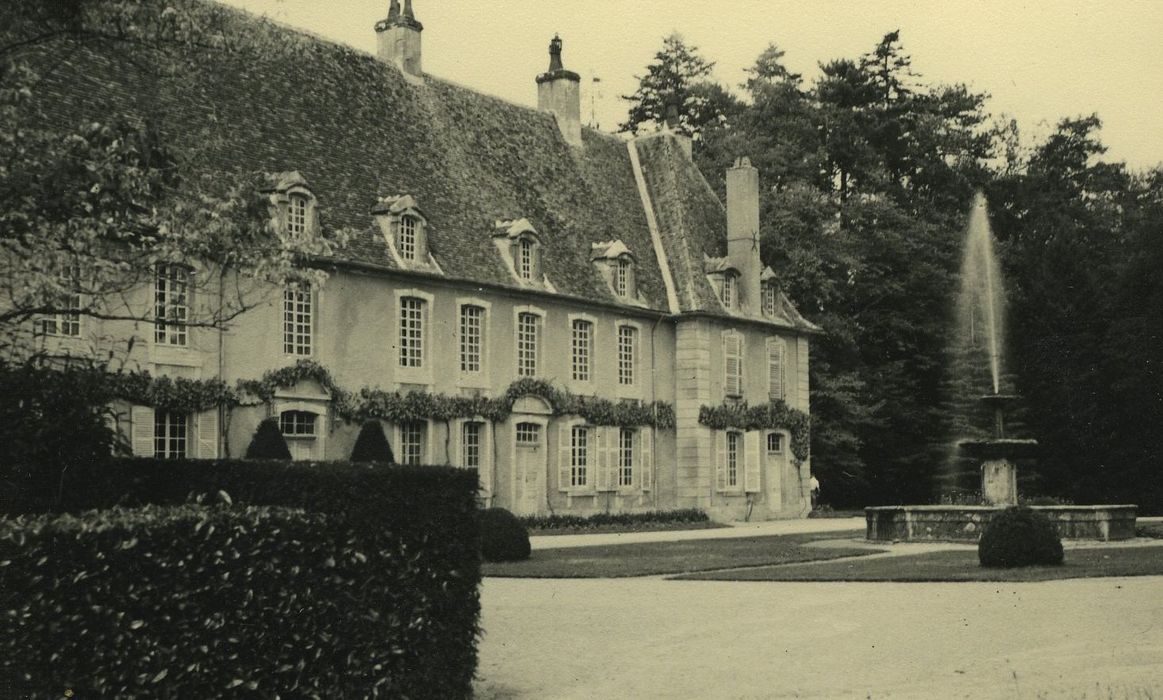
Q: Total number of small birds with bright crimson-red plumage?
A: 0